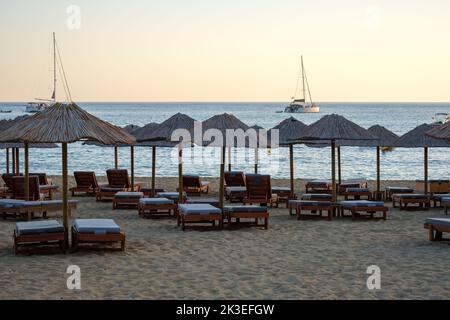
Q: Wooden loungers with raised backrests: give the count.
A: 8